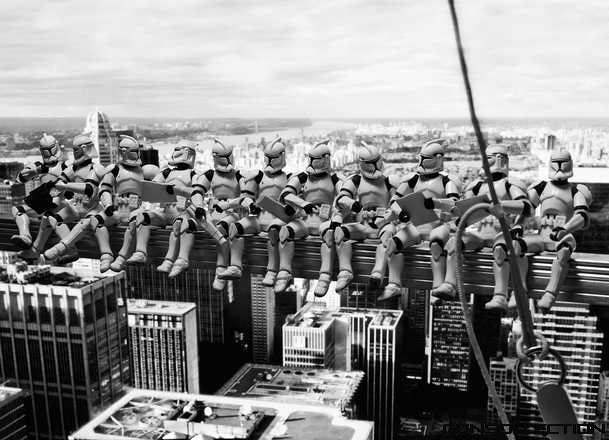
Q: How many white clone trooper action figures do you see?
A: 11